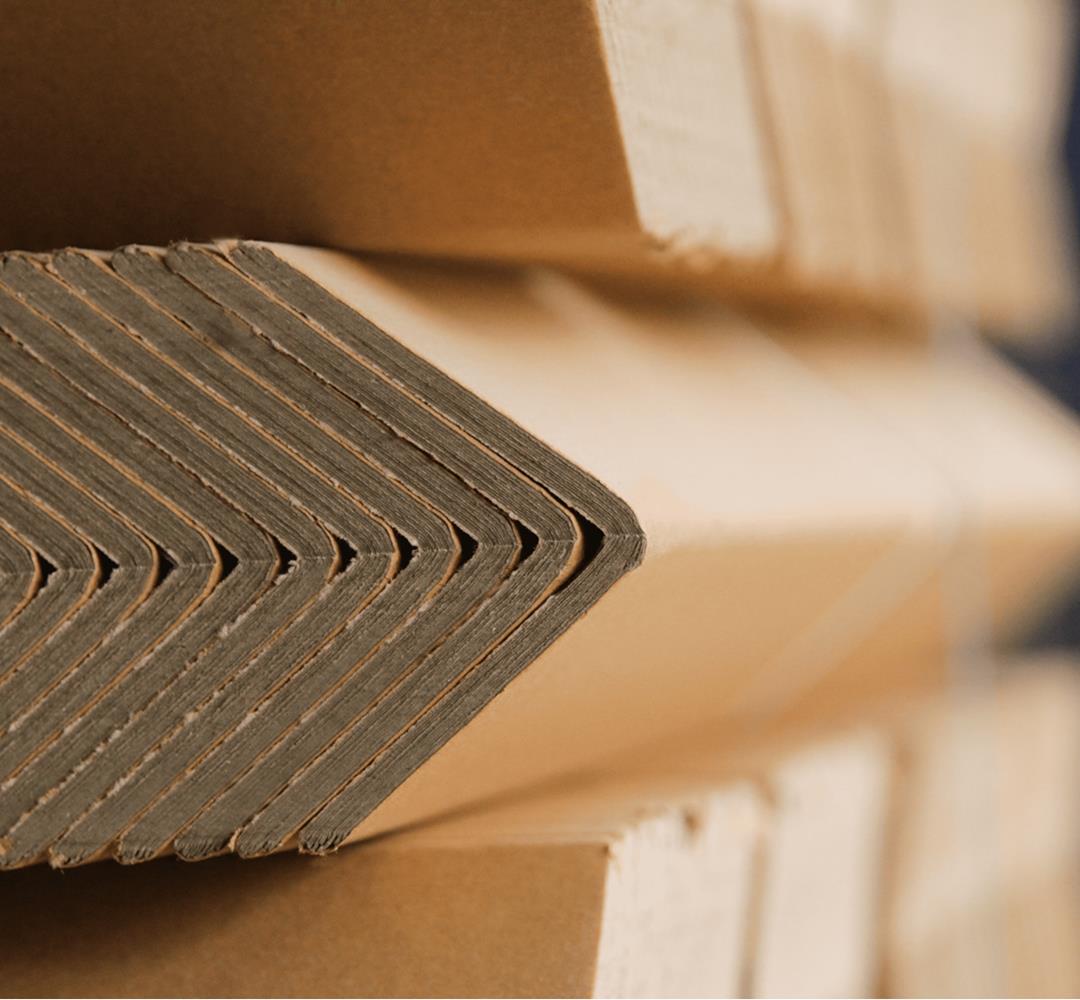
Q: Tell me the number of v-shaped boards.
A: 11